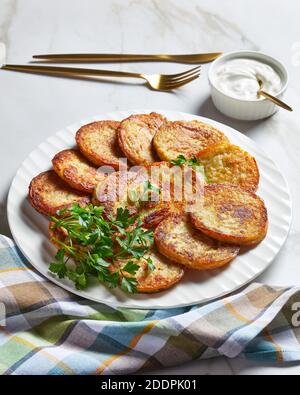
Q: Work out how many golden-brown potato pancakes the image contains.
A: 12